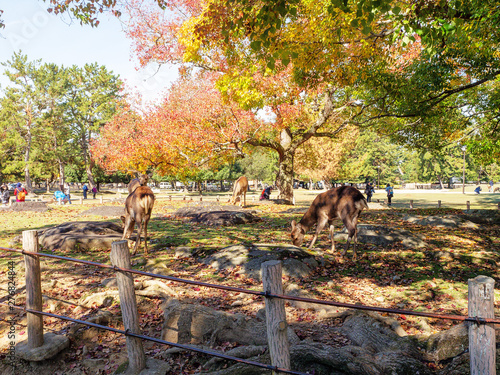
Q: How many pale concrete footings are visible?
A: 2